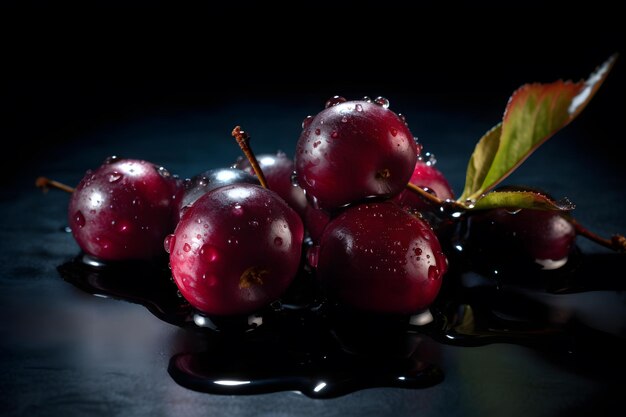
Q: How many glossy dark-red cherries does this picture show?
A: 8